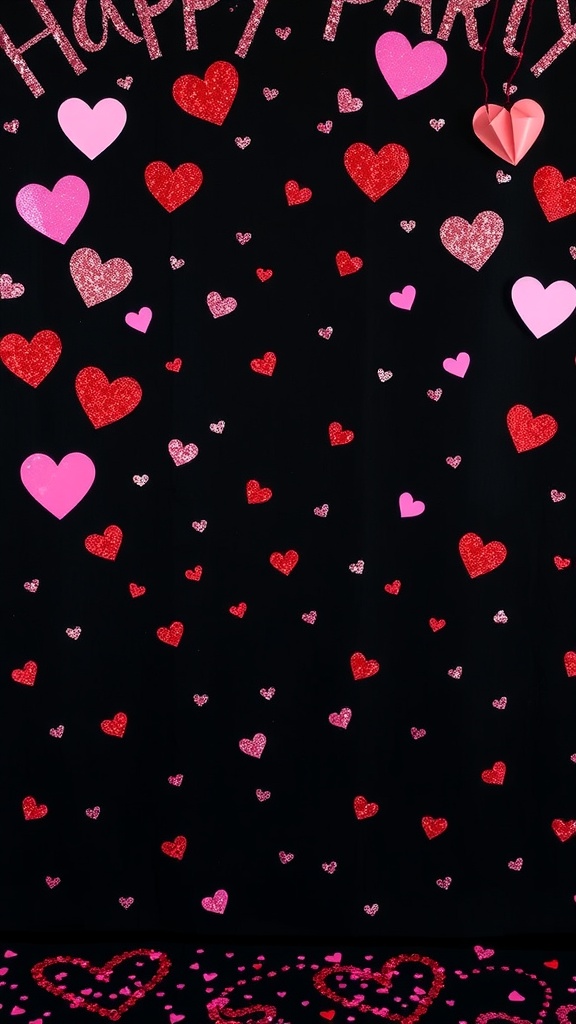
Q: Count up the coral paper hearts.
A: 1